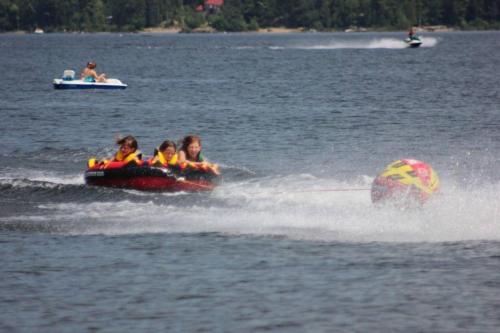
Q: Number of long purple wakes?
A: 0